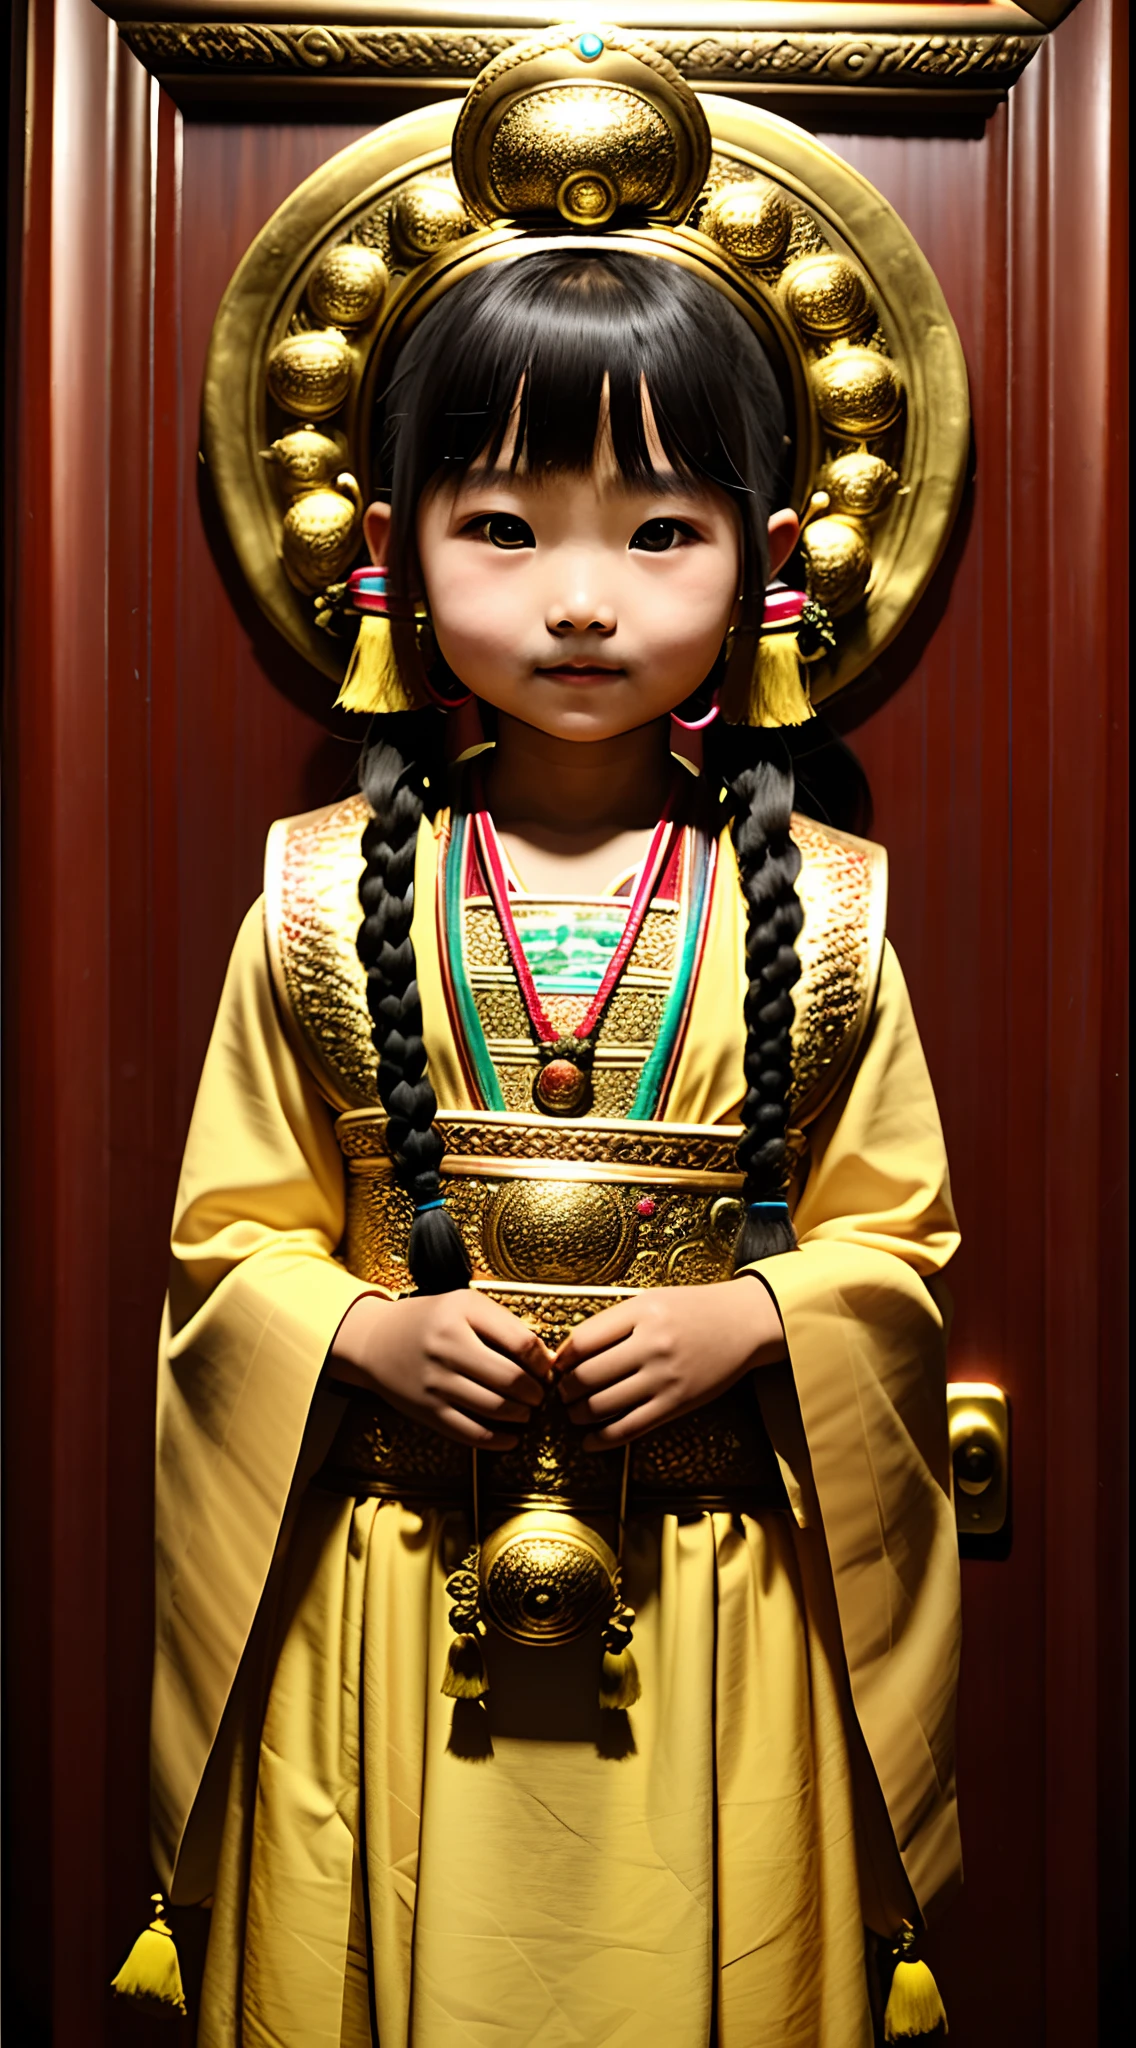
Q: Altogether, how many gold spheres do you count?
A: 10